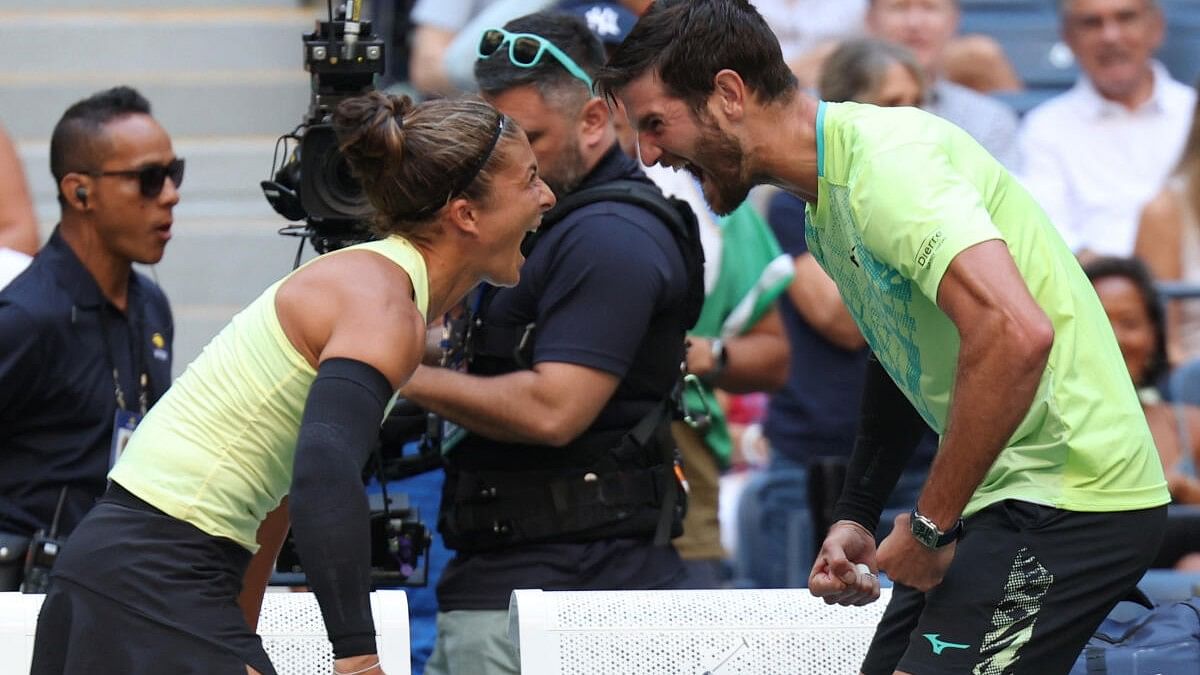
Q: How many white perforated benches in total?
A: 2